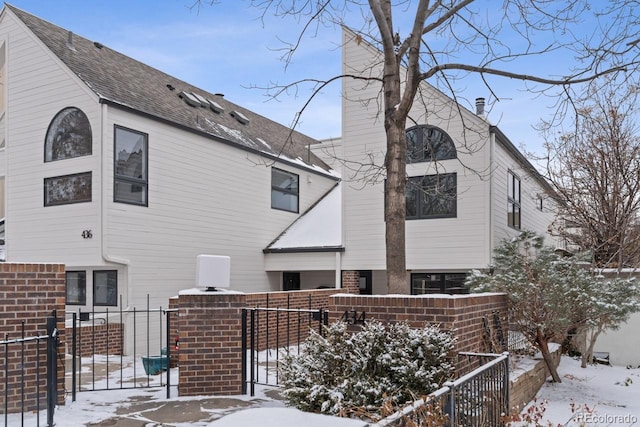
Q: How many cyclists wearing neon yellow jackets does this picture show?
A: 0